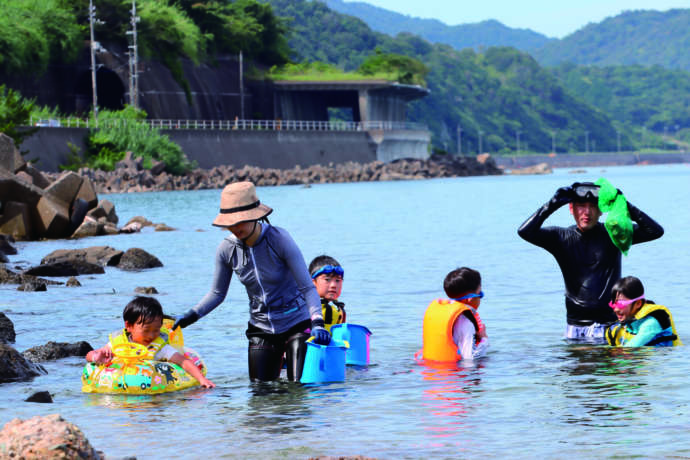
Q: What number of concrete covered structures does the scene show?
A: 1